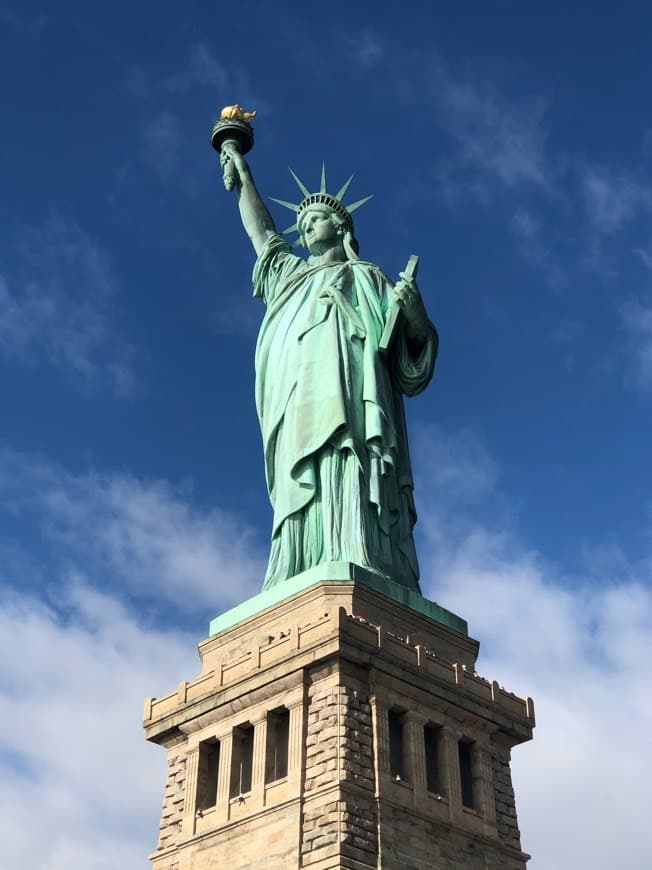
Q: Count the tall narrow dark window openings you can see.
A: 6